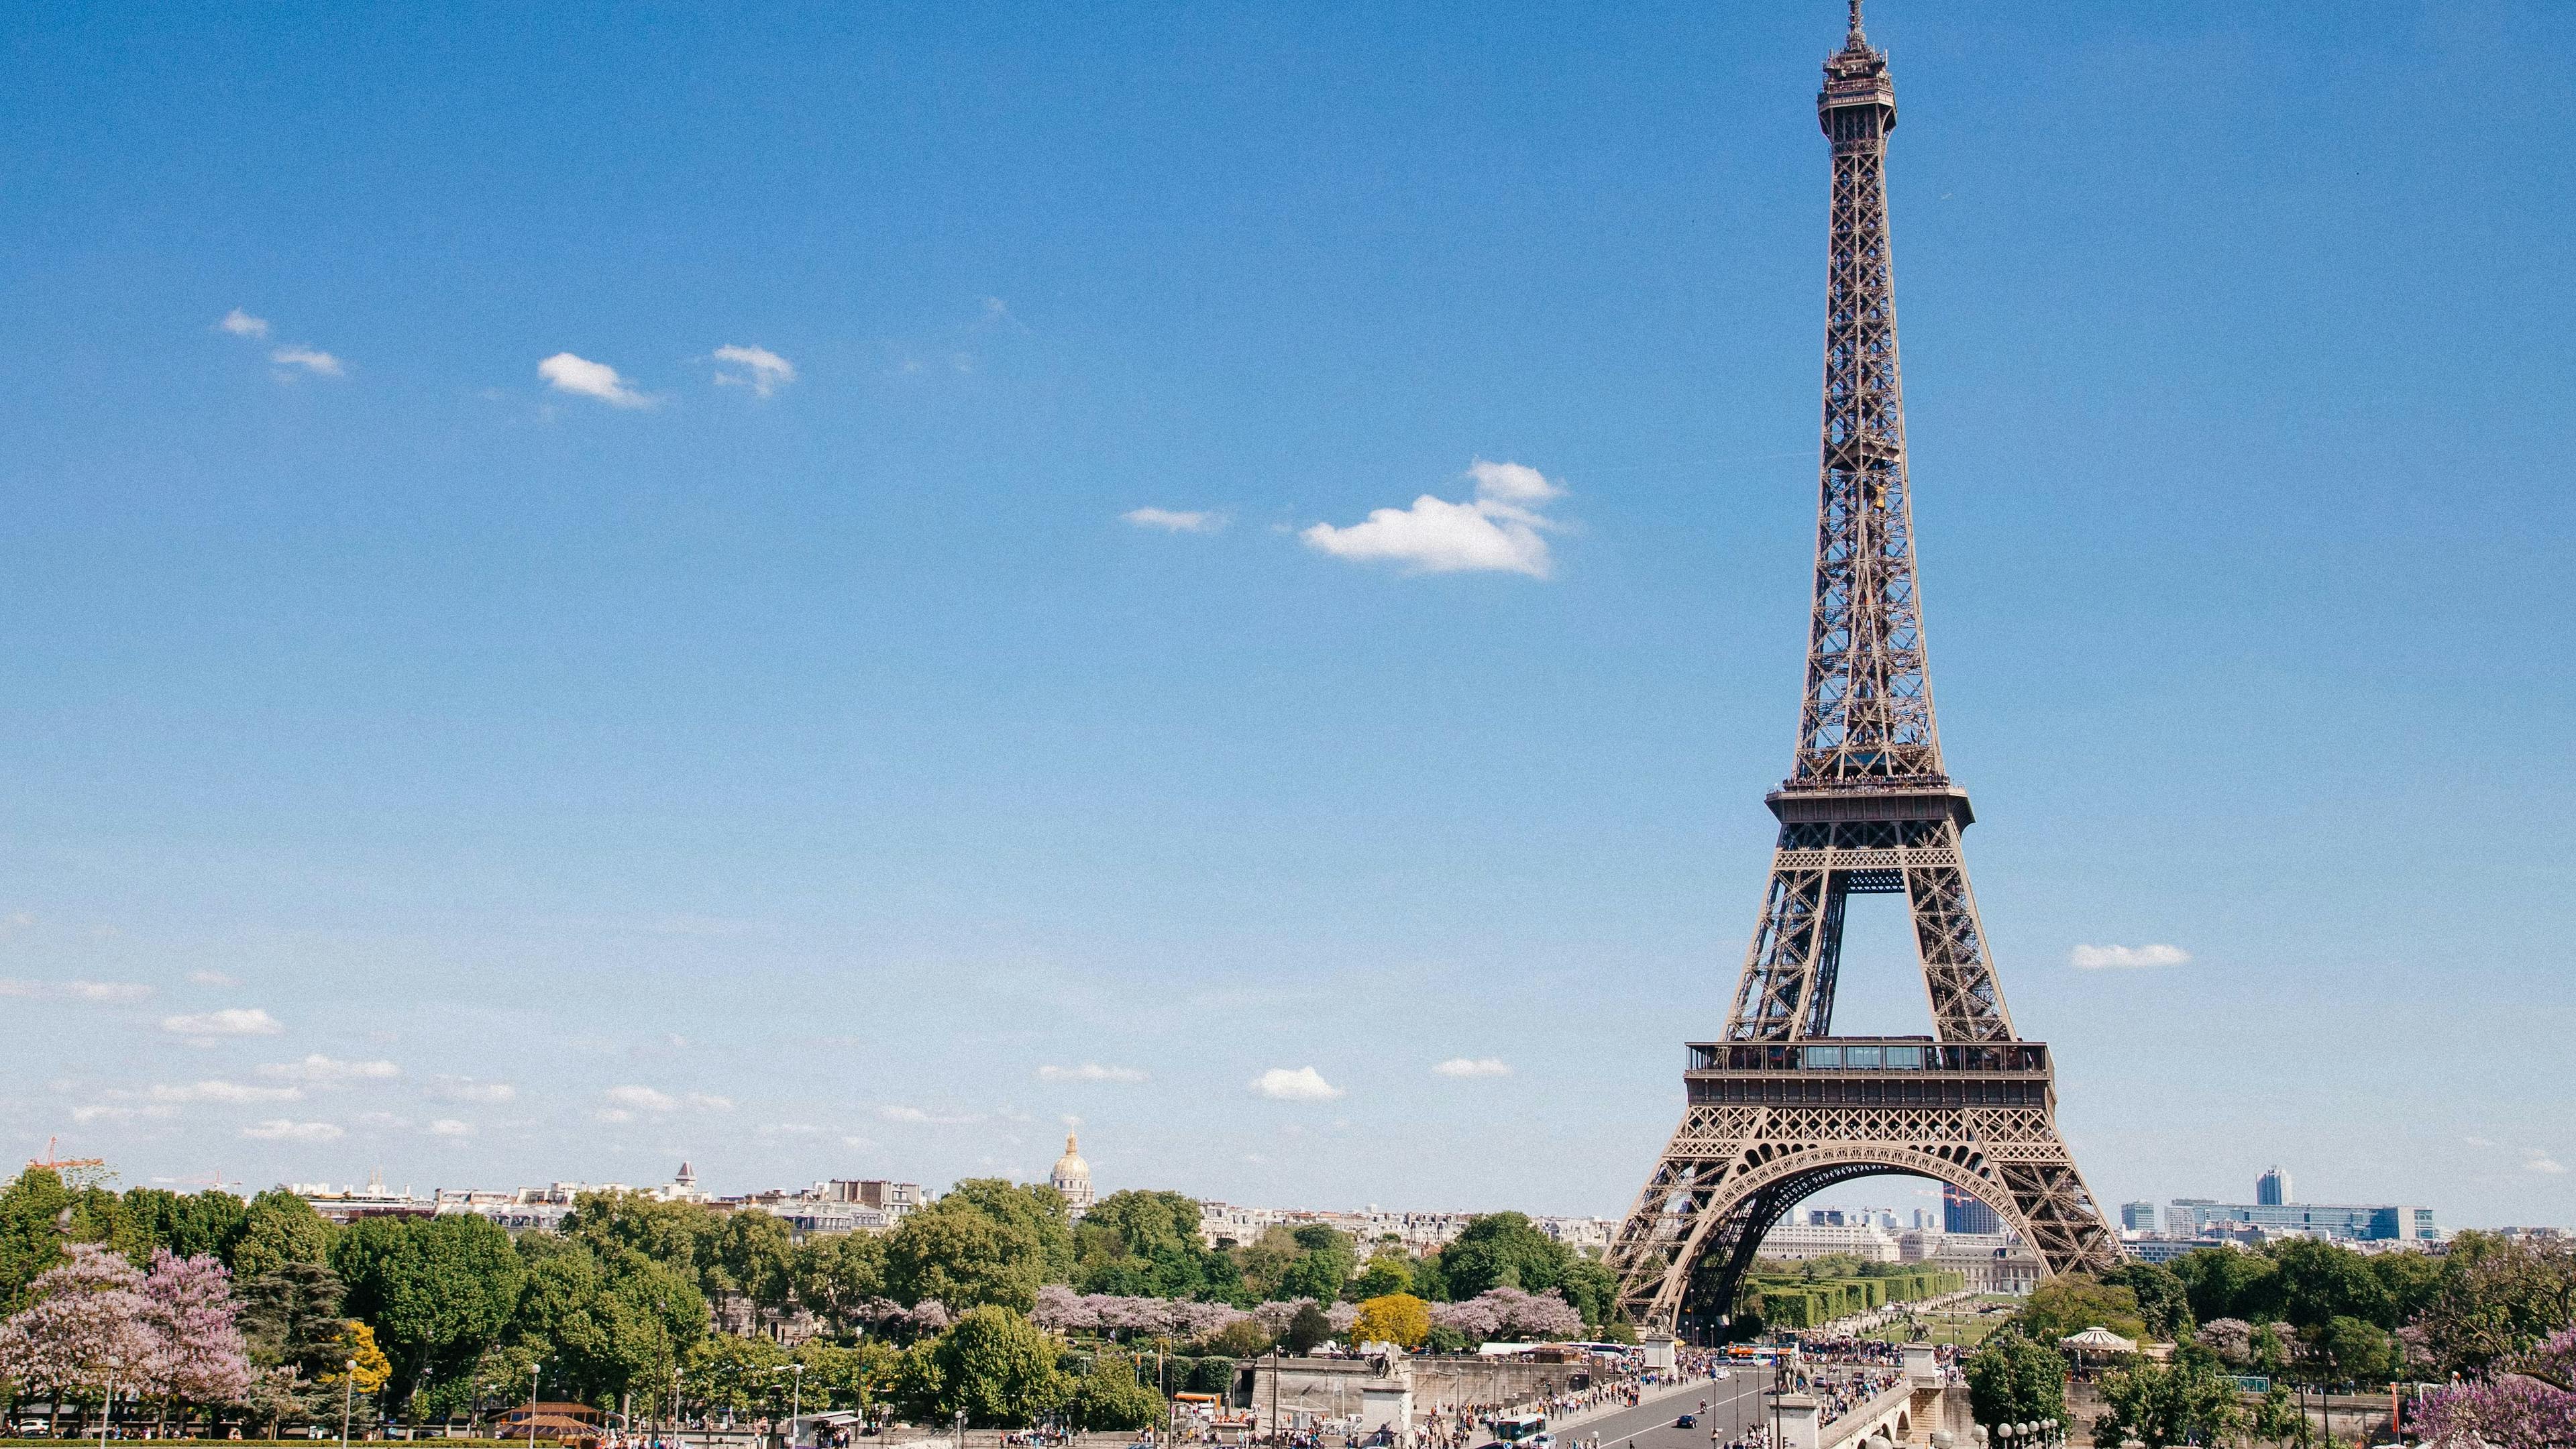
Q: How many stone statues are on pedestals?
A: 4